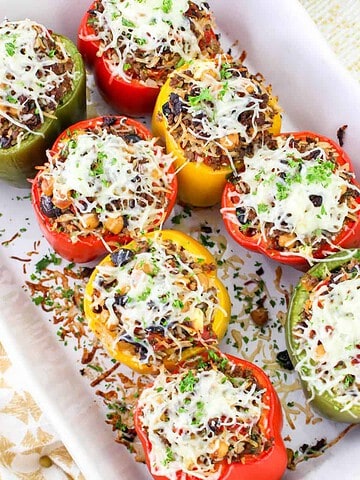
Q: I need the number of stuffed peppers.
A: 8